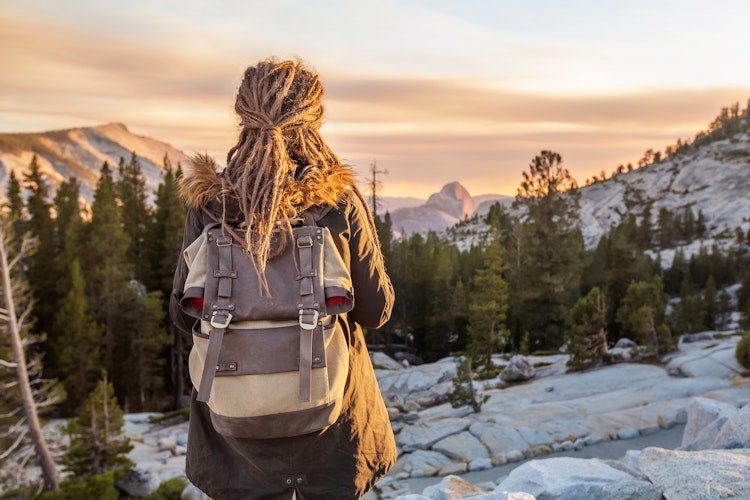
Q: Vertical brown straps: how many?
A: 2